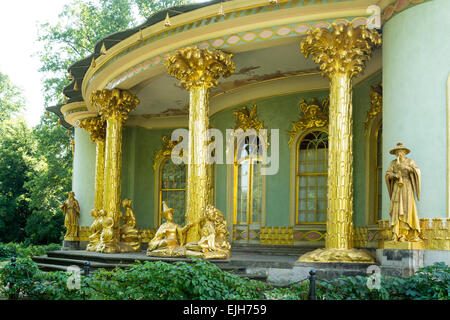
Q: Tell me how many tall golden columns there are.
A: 4